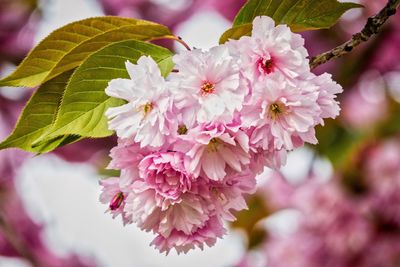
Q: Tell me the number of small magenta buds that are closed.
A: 1